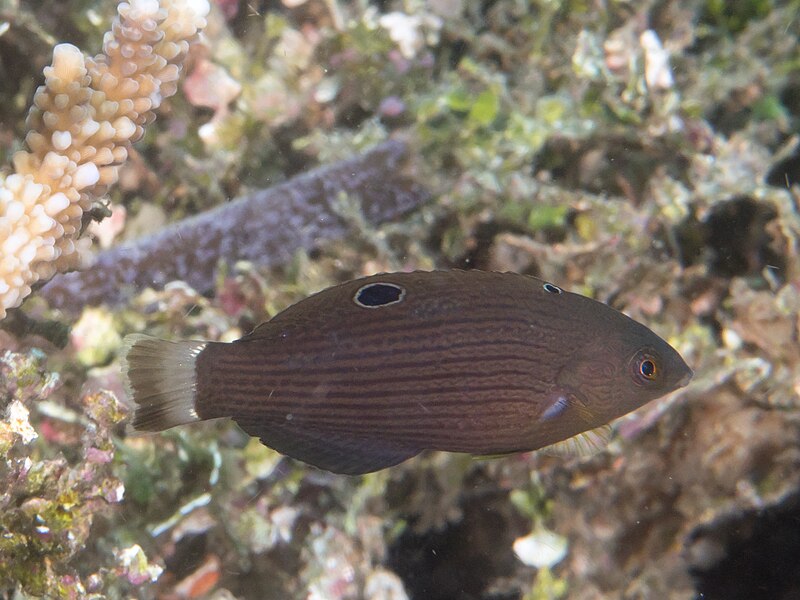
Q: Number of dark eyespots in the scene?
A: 2